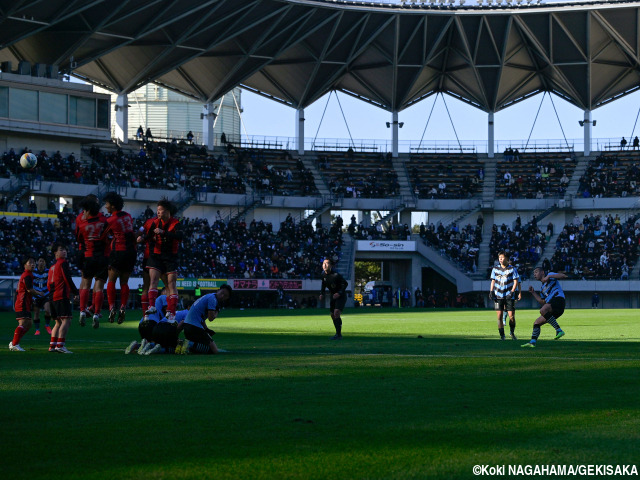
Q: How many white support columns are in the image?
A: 6